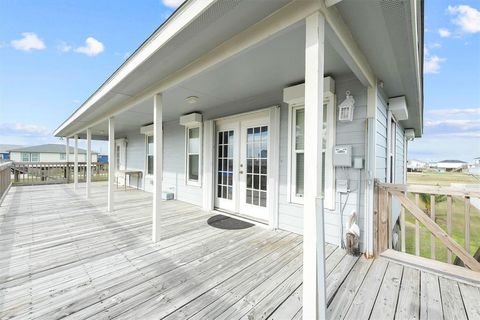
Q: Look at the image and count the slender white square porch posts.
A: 6